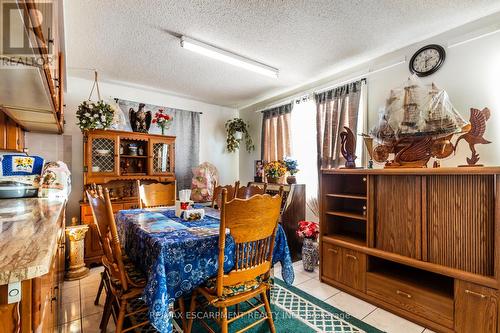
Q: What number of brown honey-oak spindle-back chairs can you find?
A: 6